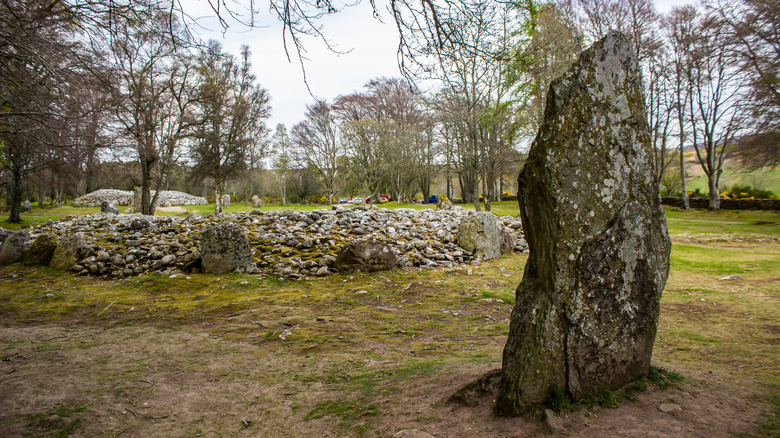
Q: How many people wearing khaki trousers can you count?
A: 0